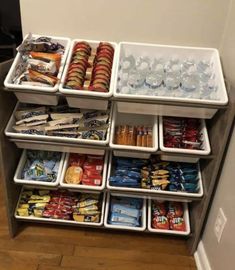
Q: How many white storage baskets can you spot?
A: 12